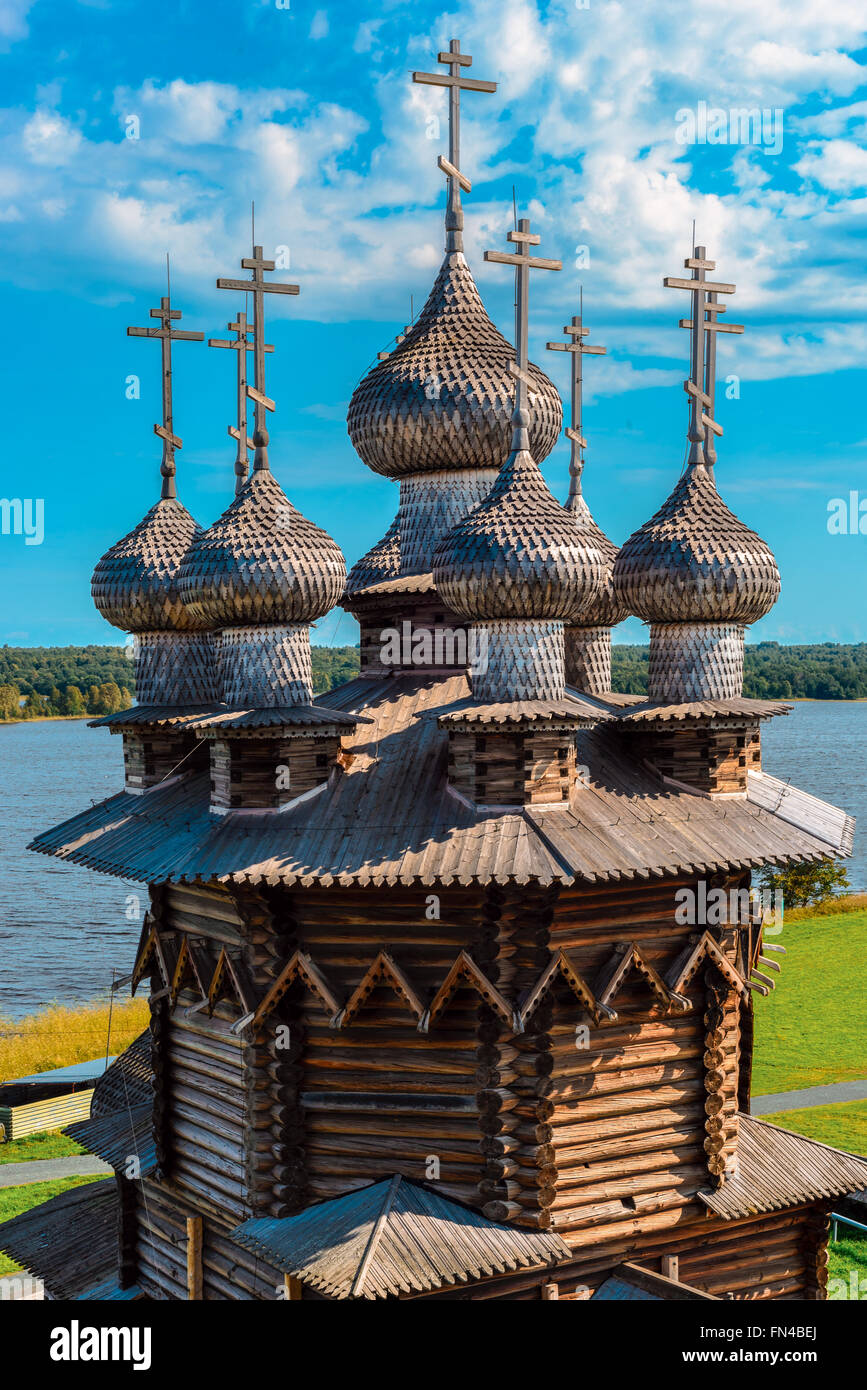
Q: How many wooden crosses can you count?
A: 8